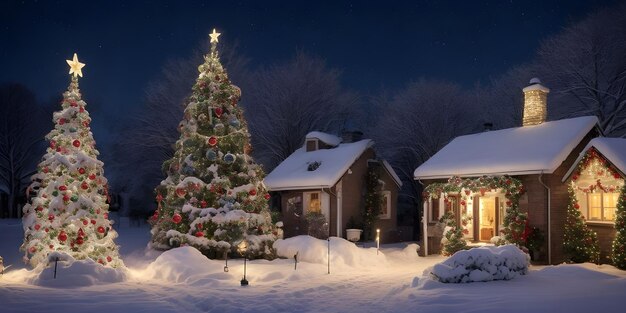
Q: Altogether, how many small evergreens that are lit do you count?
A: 2